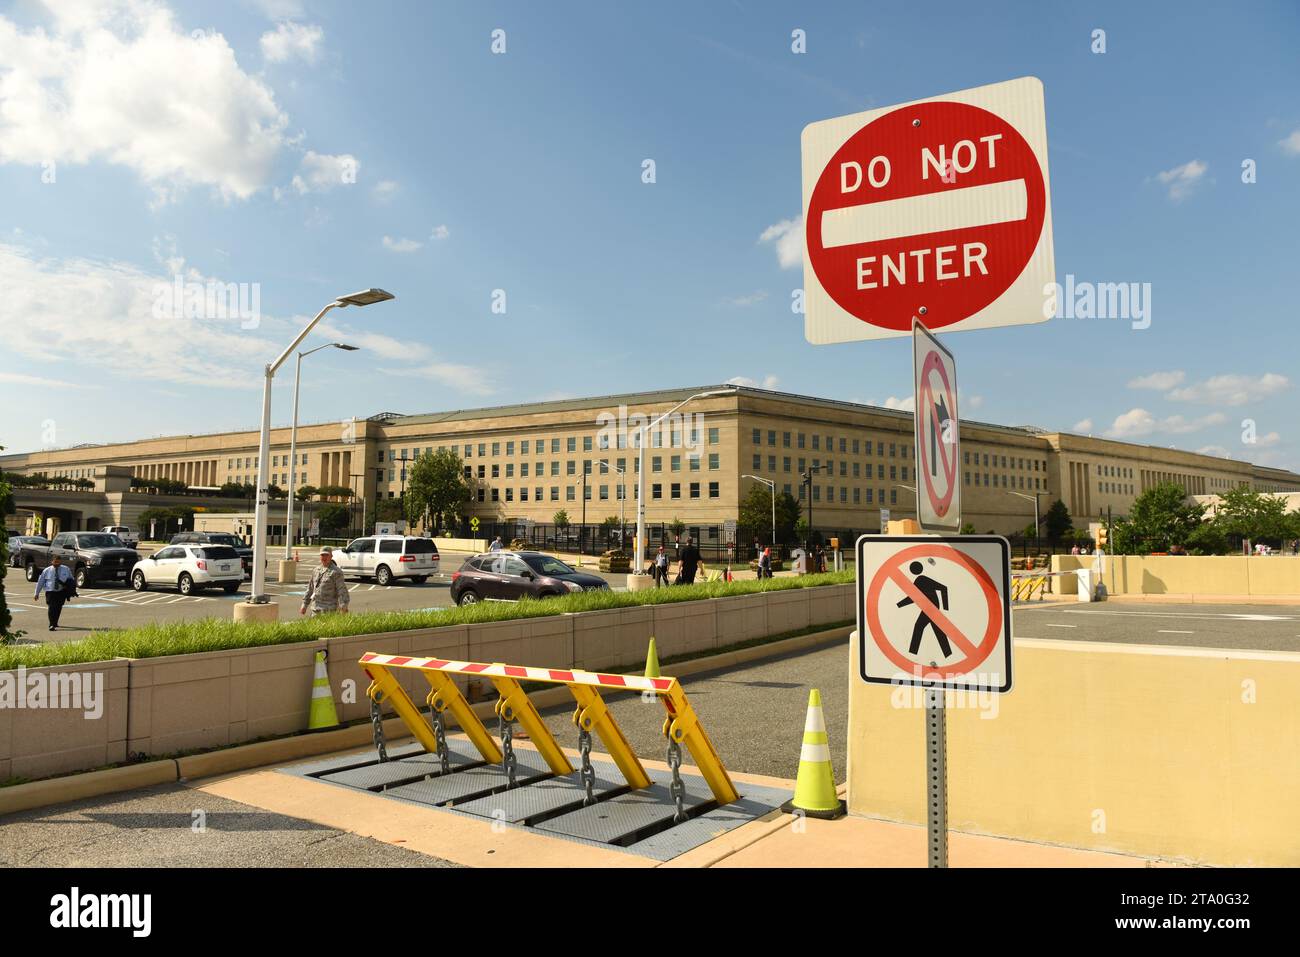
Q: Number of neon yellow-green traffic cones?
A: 3